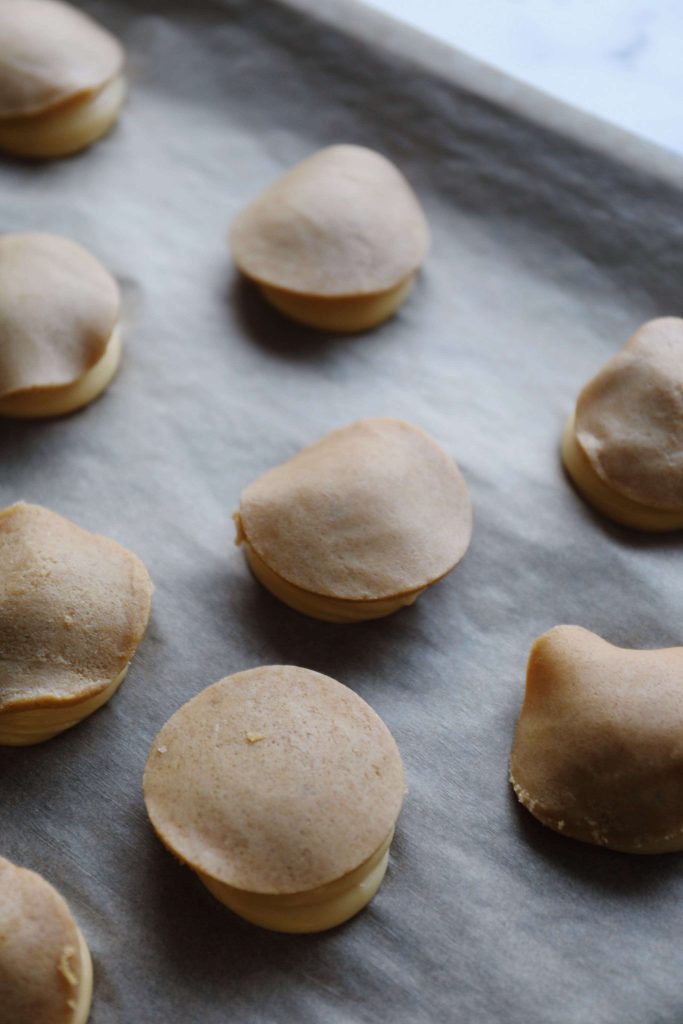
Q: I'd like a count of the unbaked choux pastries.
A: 9